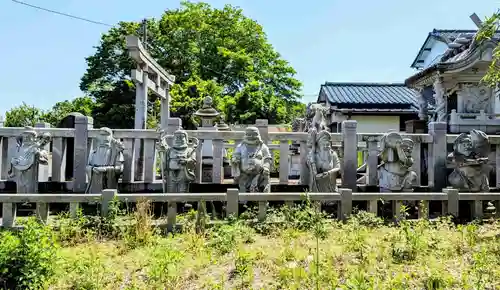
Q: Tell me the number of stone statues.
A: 7